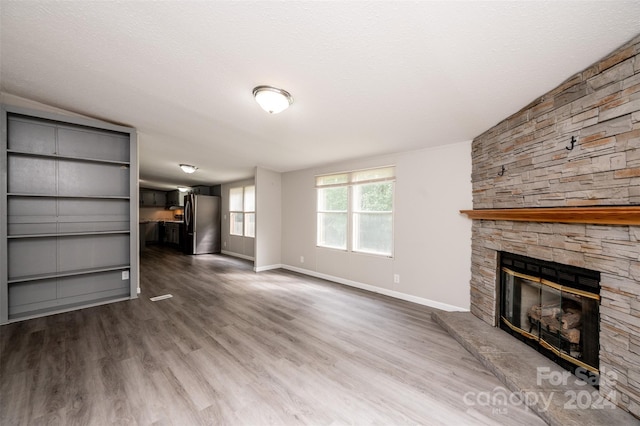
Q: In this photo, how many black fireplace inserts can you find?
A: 1